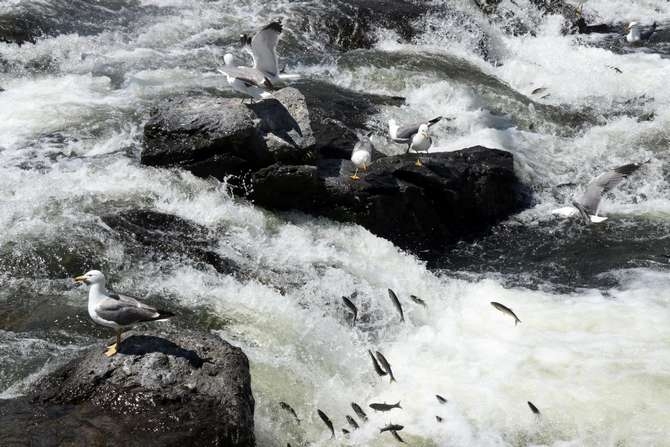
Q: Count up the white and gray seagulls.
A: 8